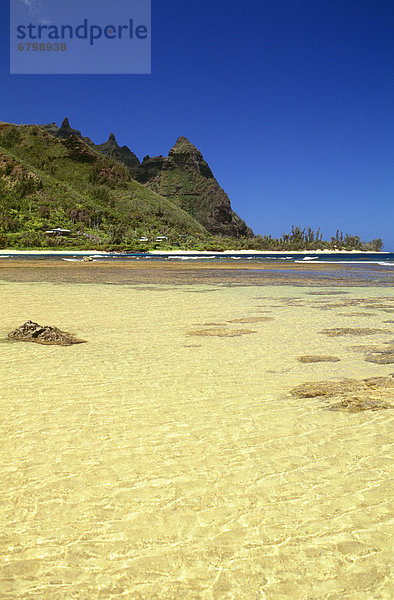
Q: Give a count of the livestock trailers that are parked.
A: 0